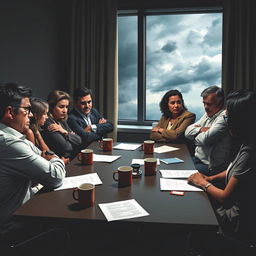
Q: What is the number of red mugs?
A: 6